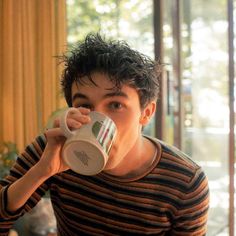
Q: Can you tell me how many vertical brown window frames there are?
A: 3